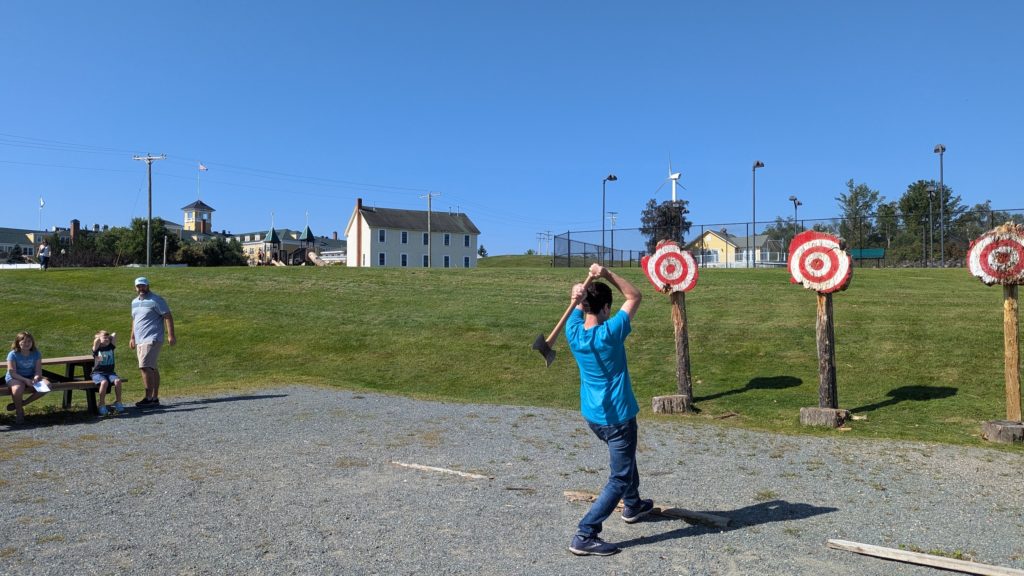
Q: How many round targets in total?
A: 3